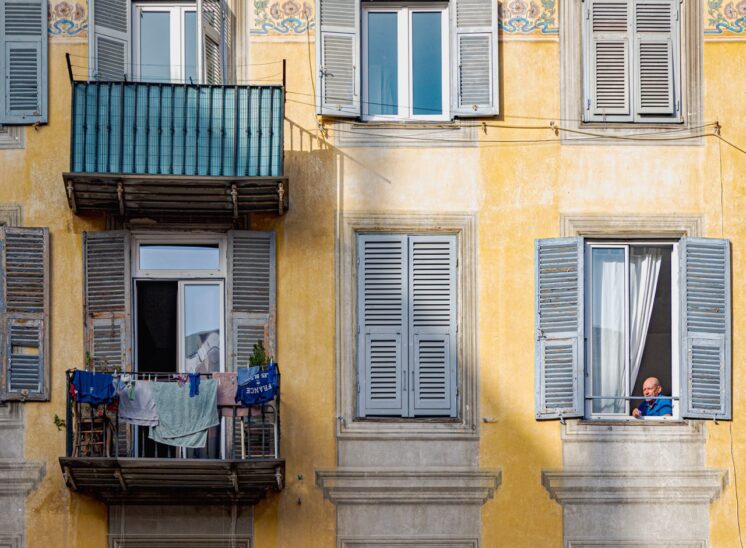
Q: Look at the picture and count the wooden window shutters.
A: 14